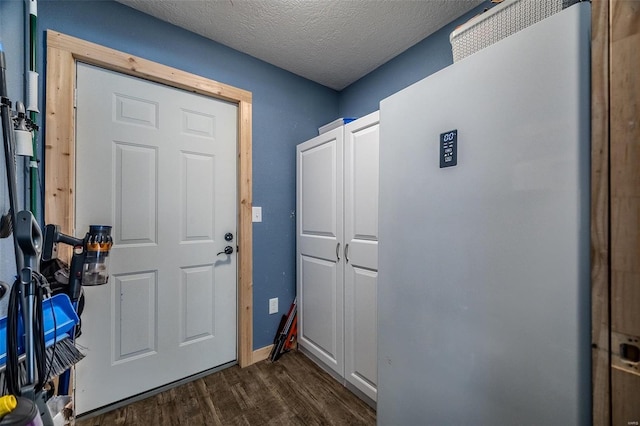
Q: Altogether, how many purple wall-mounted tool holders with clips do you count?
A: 0